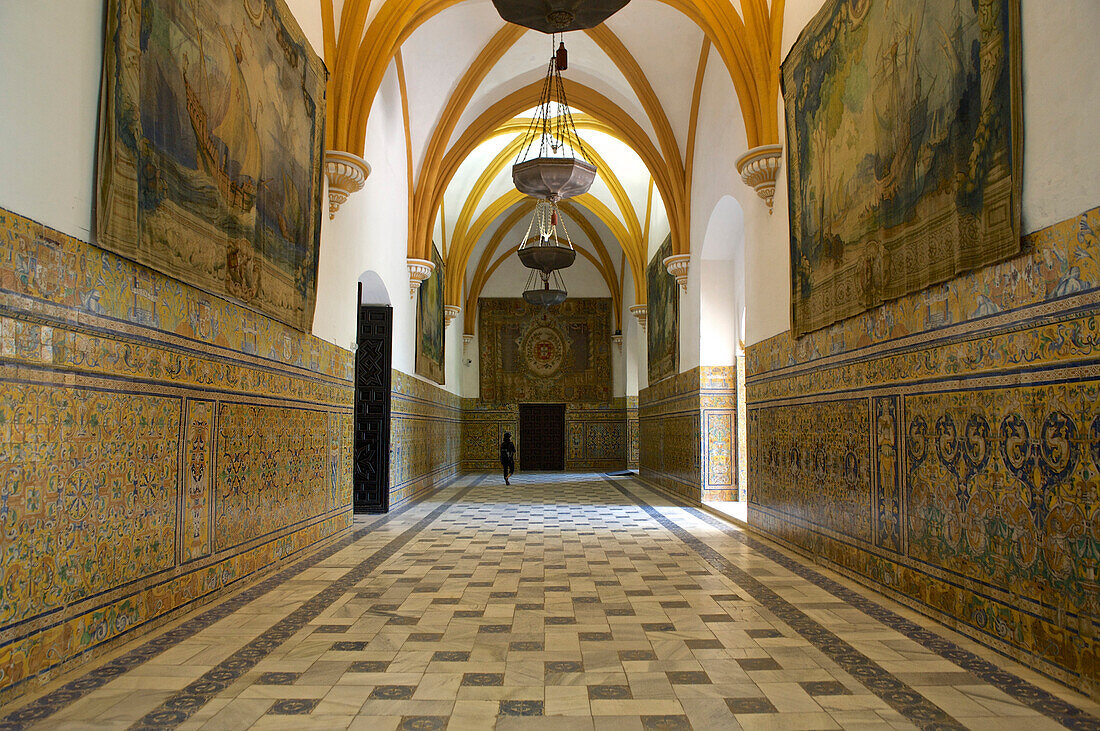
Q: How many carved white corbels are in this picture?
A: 8